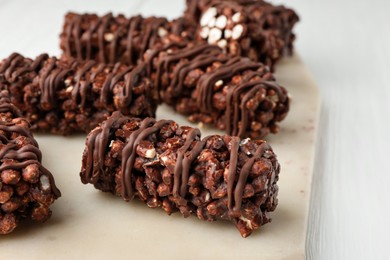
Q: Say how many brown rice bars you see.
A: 6